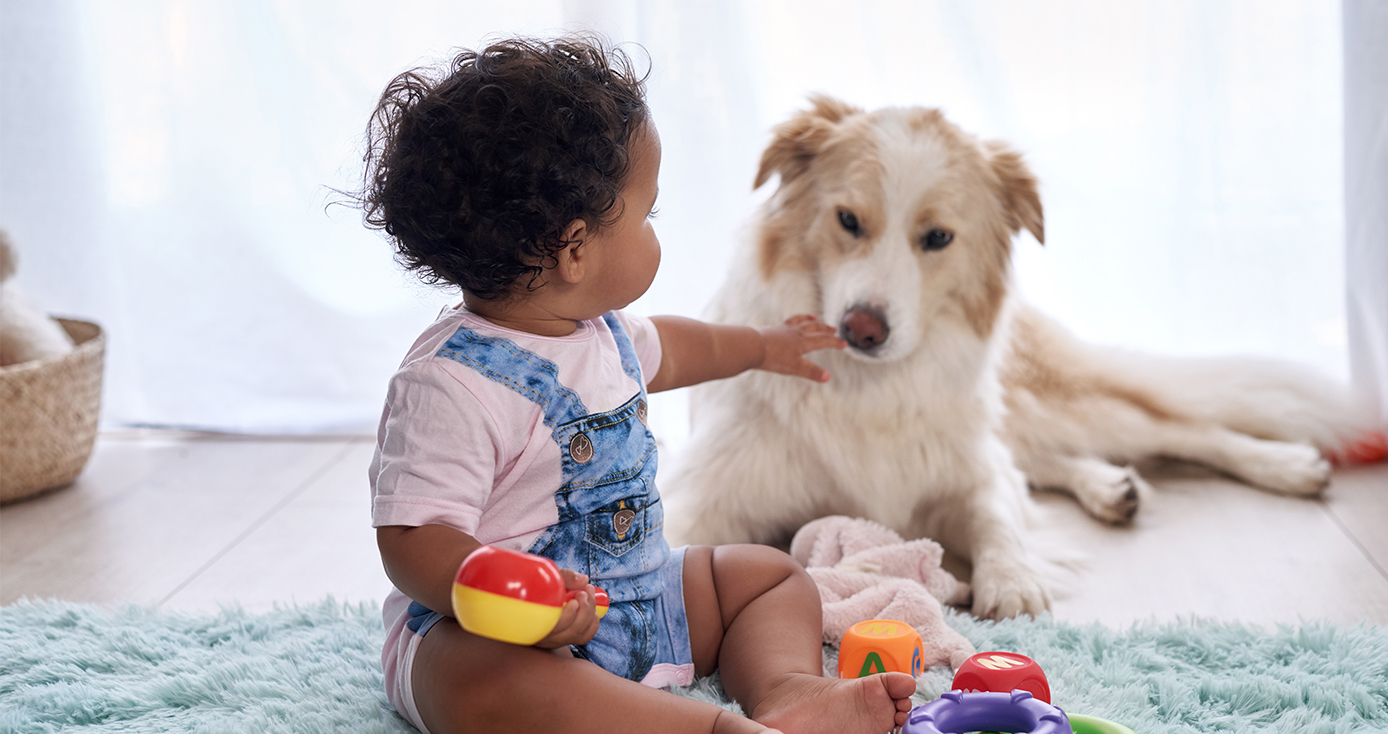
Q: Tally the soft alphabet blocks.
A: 2